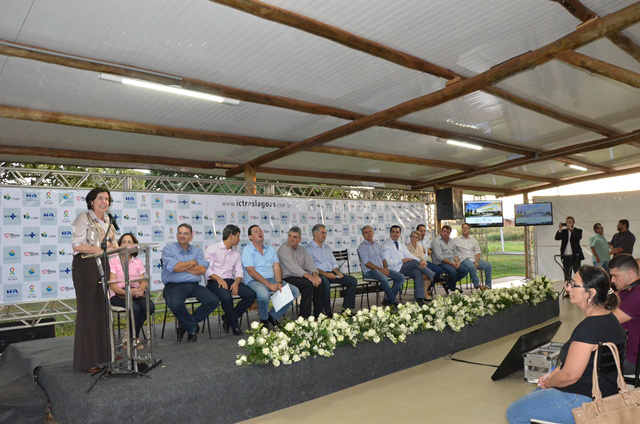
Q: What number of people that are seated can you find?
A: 14